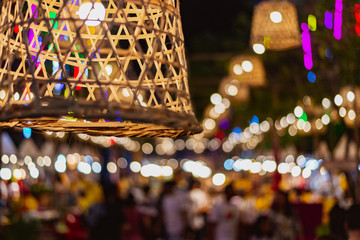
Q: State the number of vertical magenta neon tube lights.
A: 2